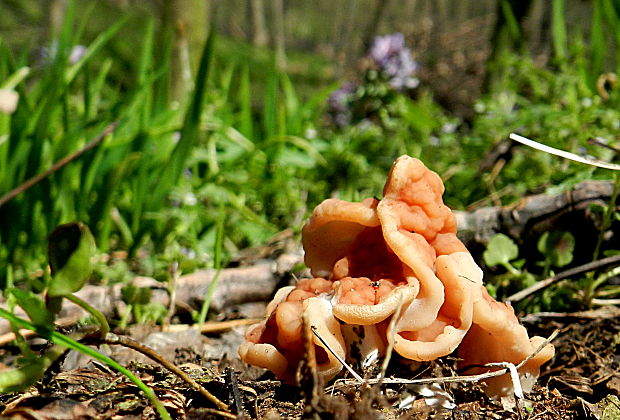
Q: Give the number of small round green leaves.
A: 2